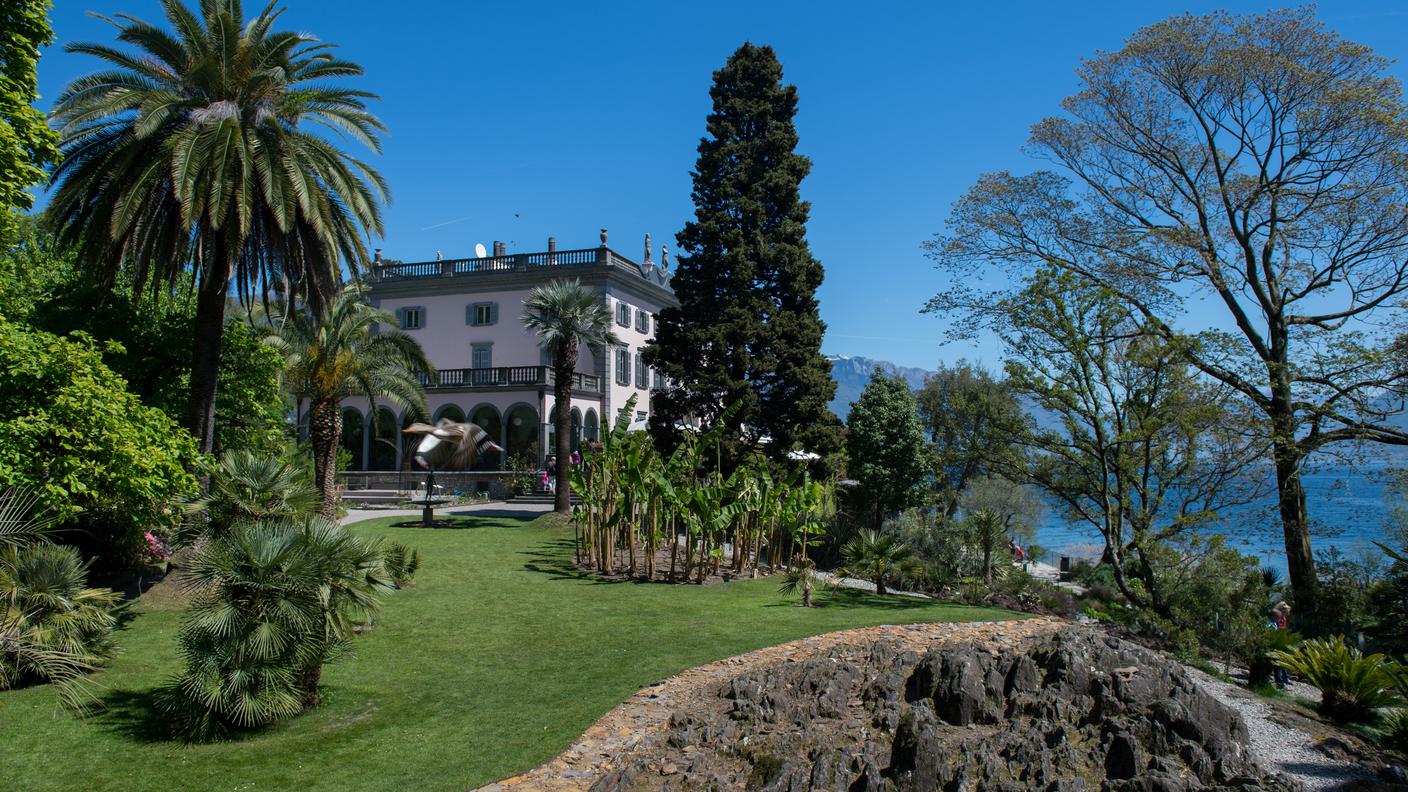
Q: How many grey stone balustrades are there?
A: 2